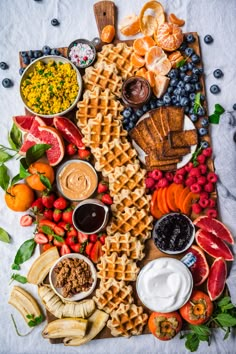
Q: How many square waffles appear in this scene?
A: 12